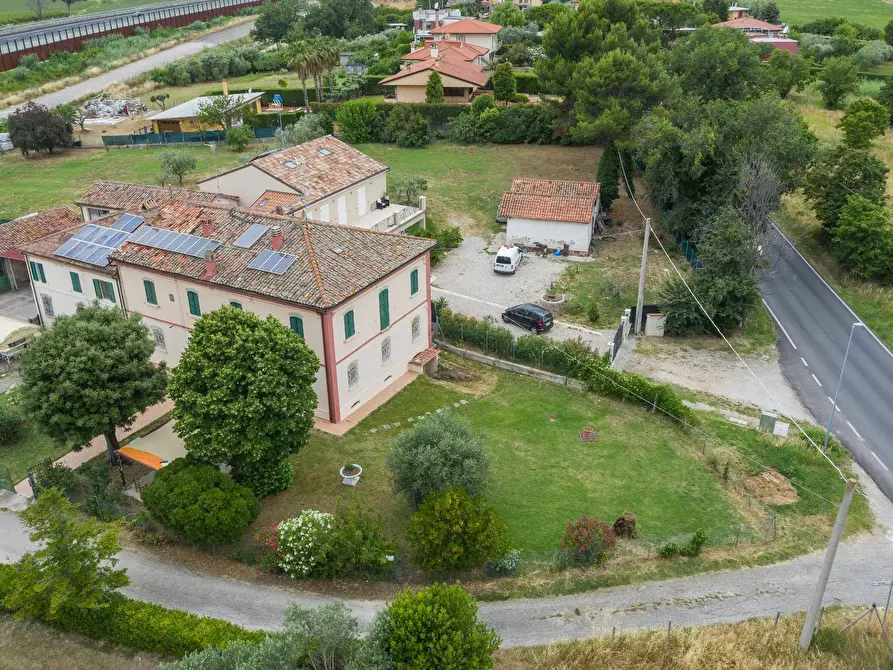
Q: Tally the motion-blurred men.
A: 0